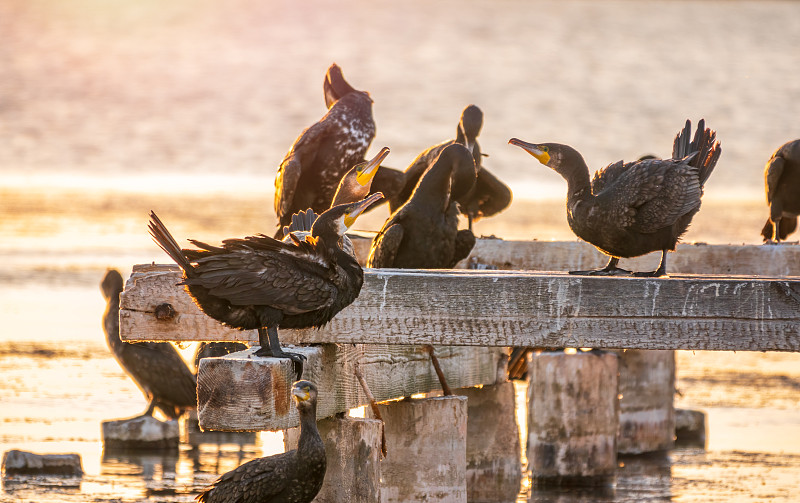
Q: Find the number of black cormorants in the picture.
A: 9